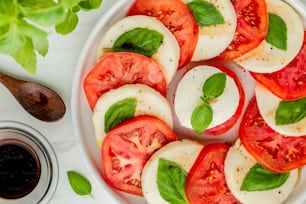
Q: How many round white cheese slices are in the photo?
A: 8